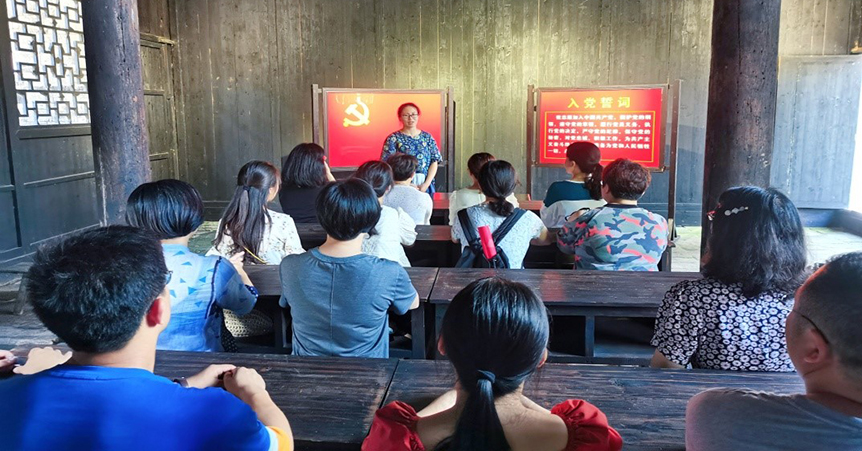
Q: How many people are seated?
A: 14